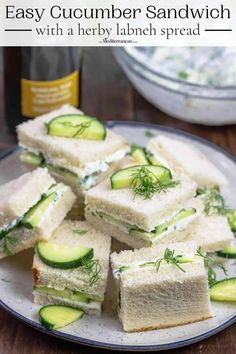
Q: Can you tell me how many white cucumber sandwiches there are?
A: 7